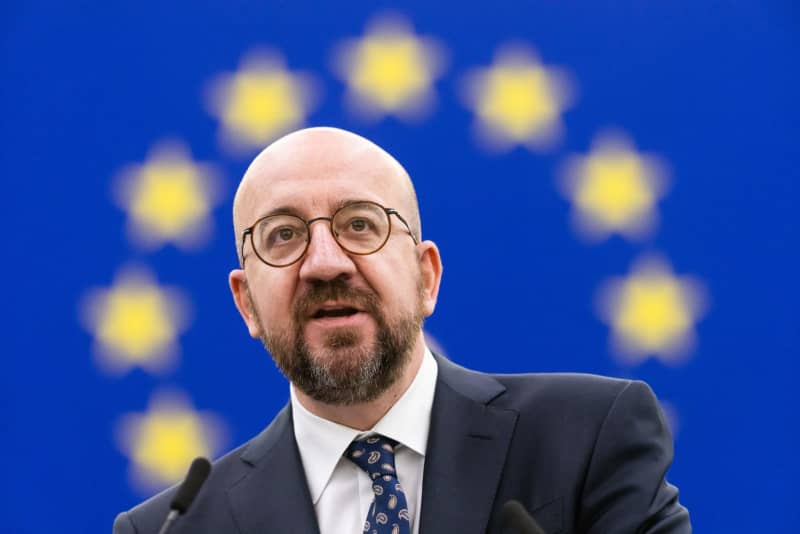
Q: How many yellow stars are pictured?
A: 8